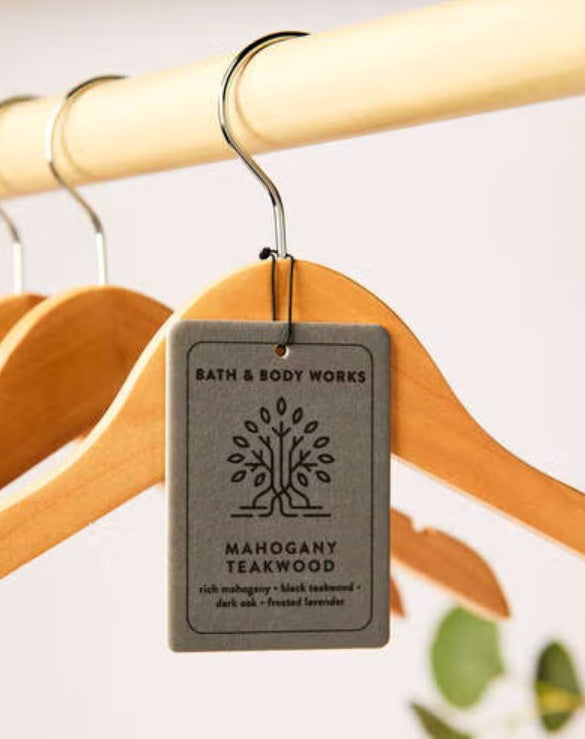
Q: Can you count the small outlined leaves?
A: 13